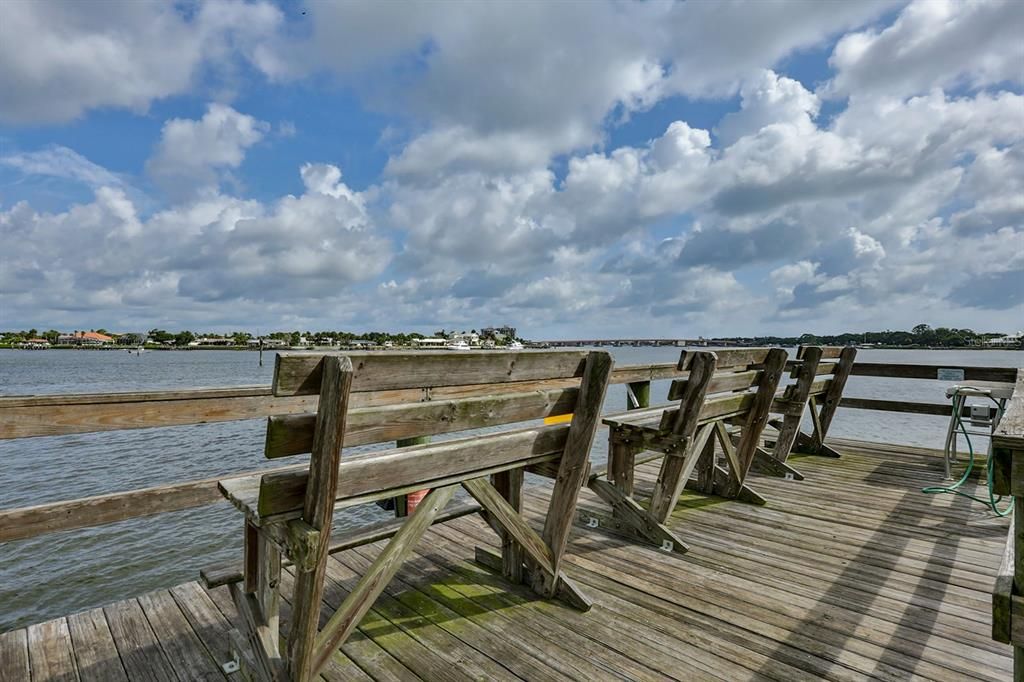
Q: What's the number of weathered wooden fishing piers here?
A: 1